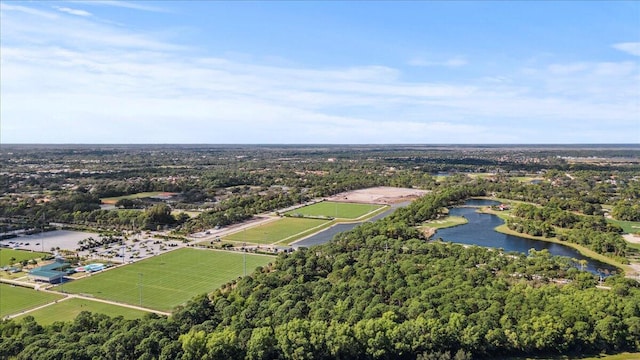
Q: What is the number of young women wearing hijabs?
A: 0